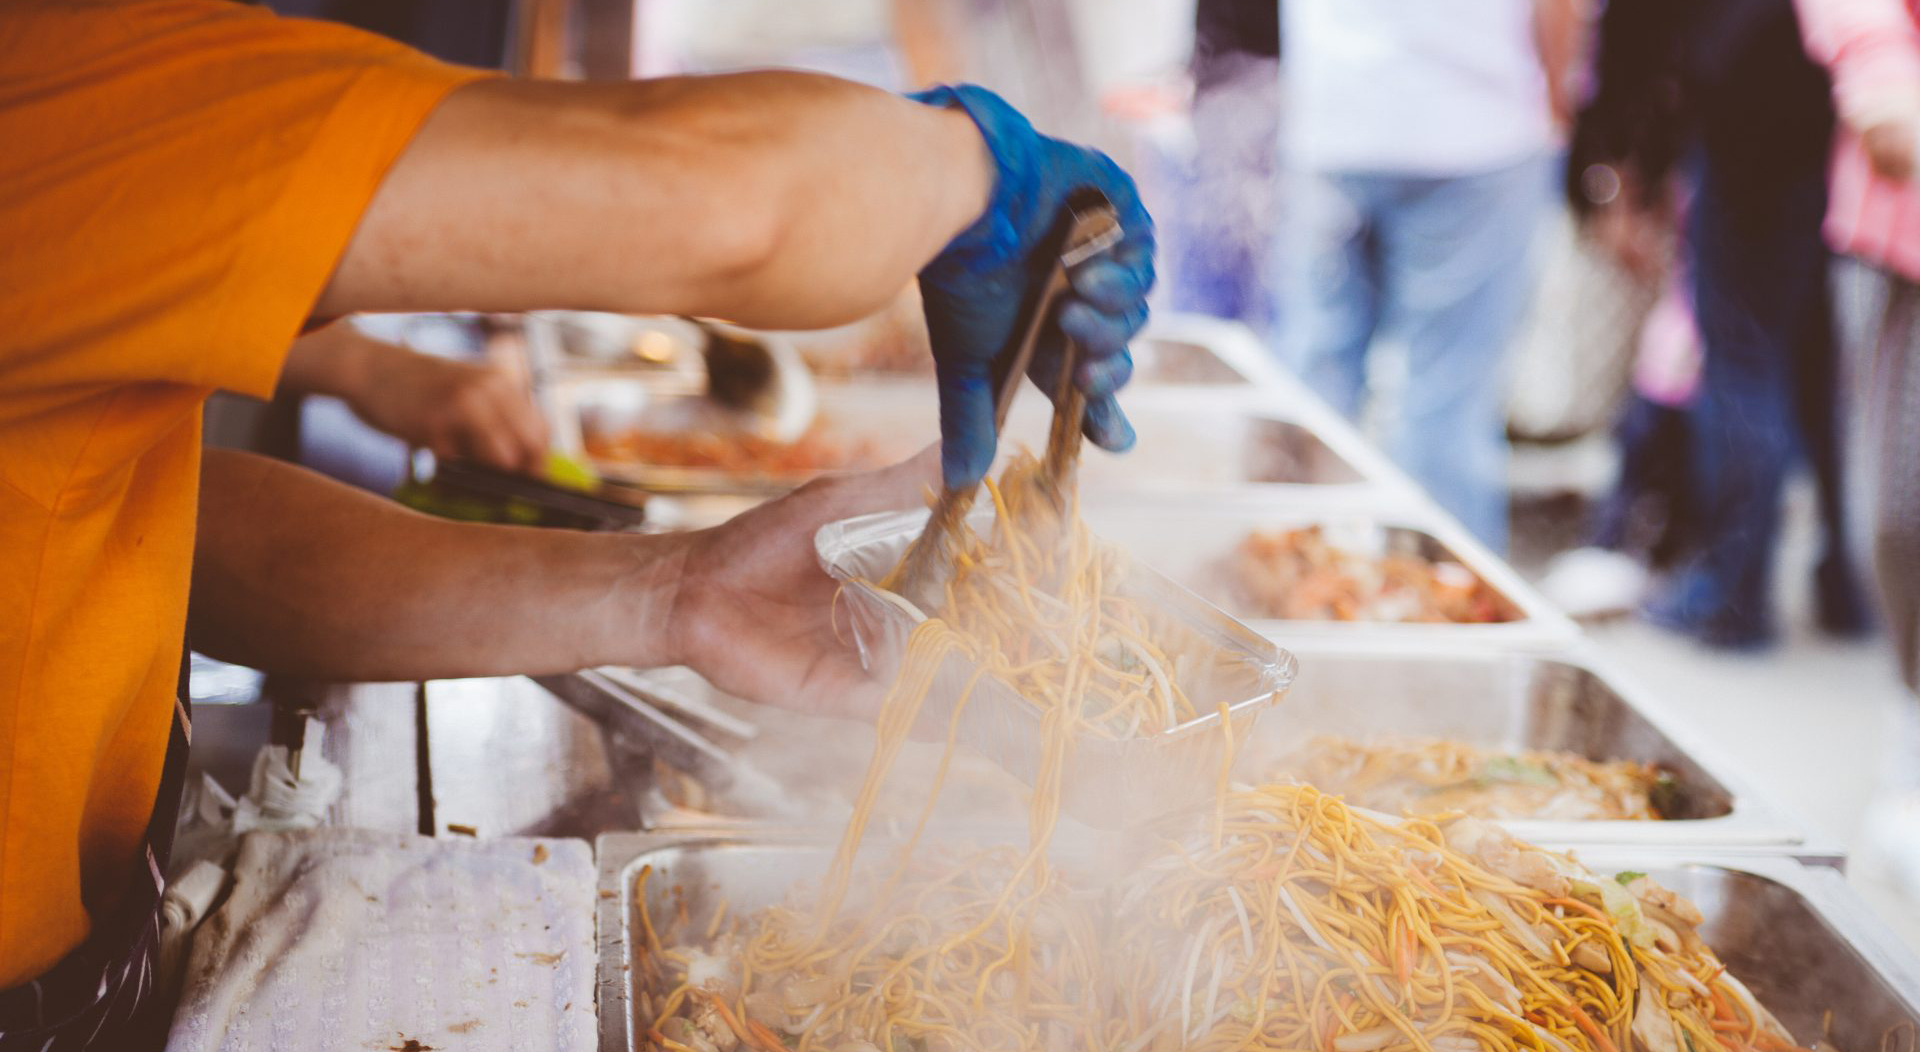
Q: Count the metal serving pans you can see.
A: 5